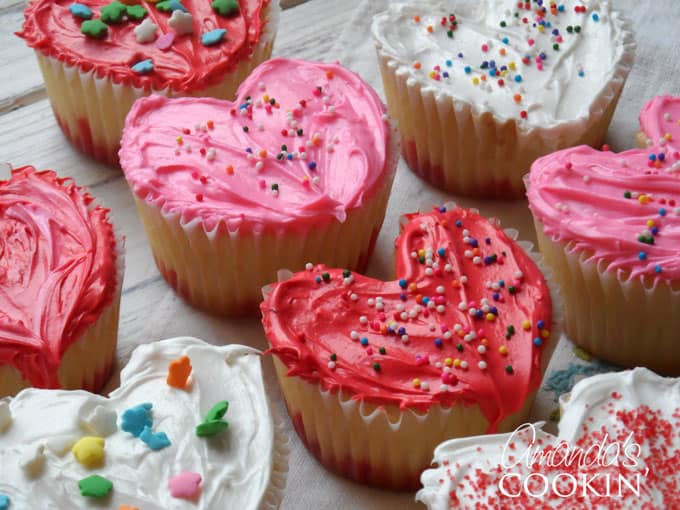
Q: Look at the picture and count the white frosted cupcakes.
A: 3